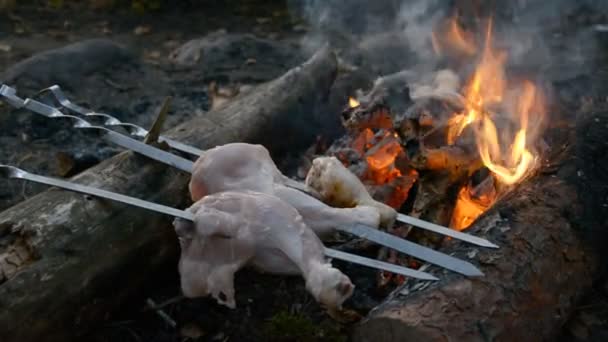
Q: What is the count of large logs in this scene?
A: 2